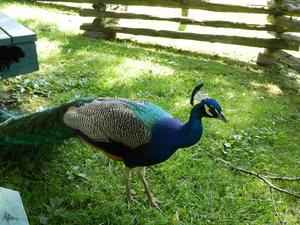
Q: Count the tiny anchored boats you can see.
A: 0